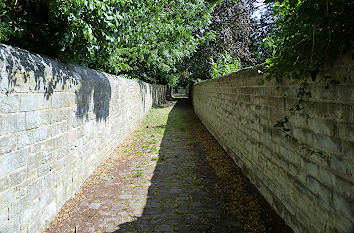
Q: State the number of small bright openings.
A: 1